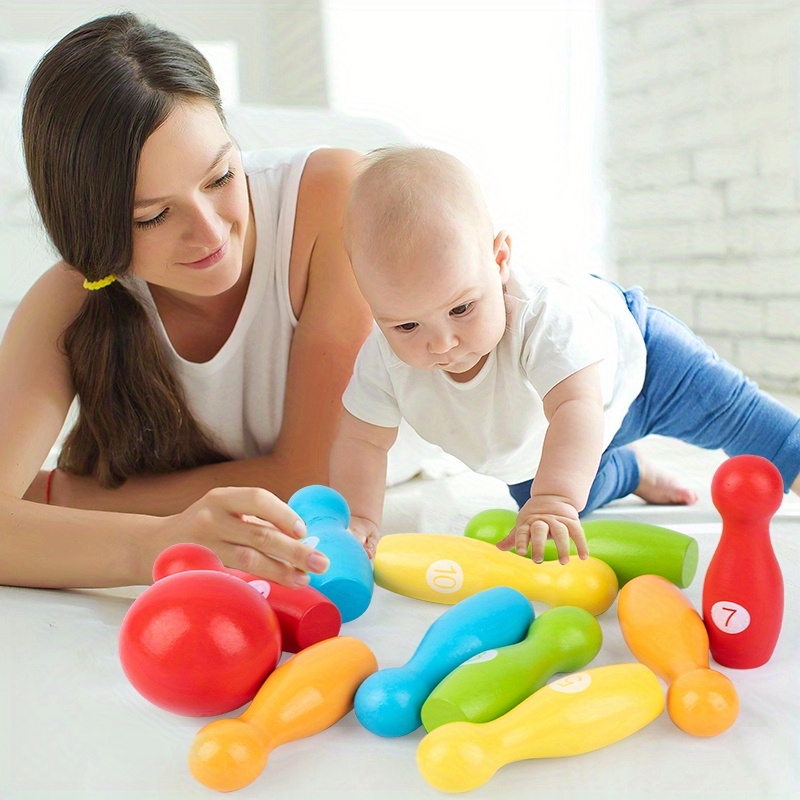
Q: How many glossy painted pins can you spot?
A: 10